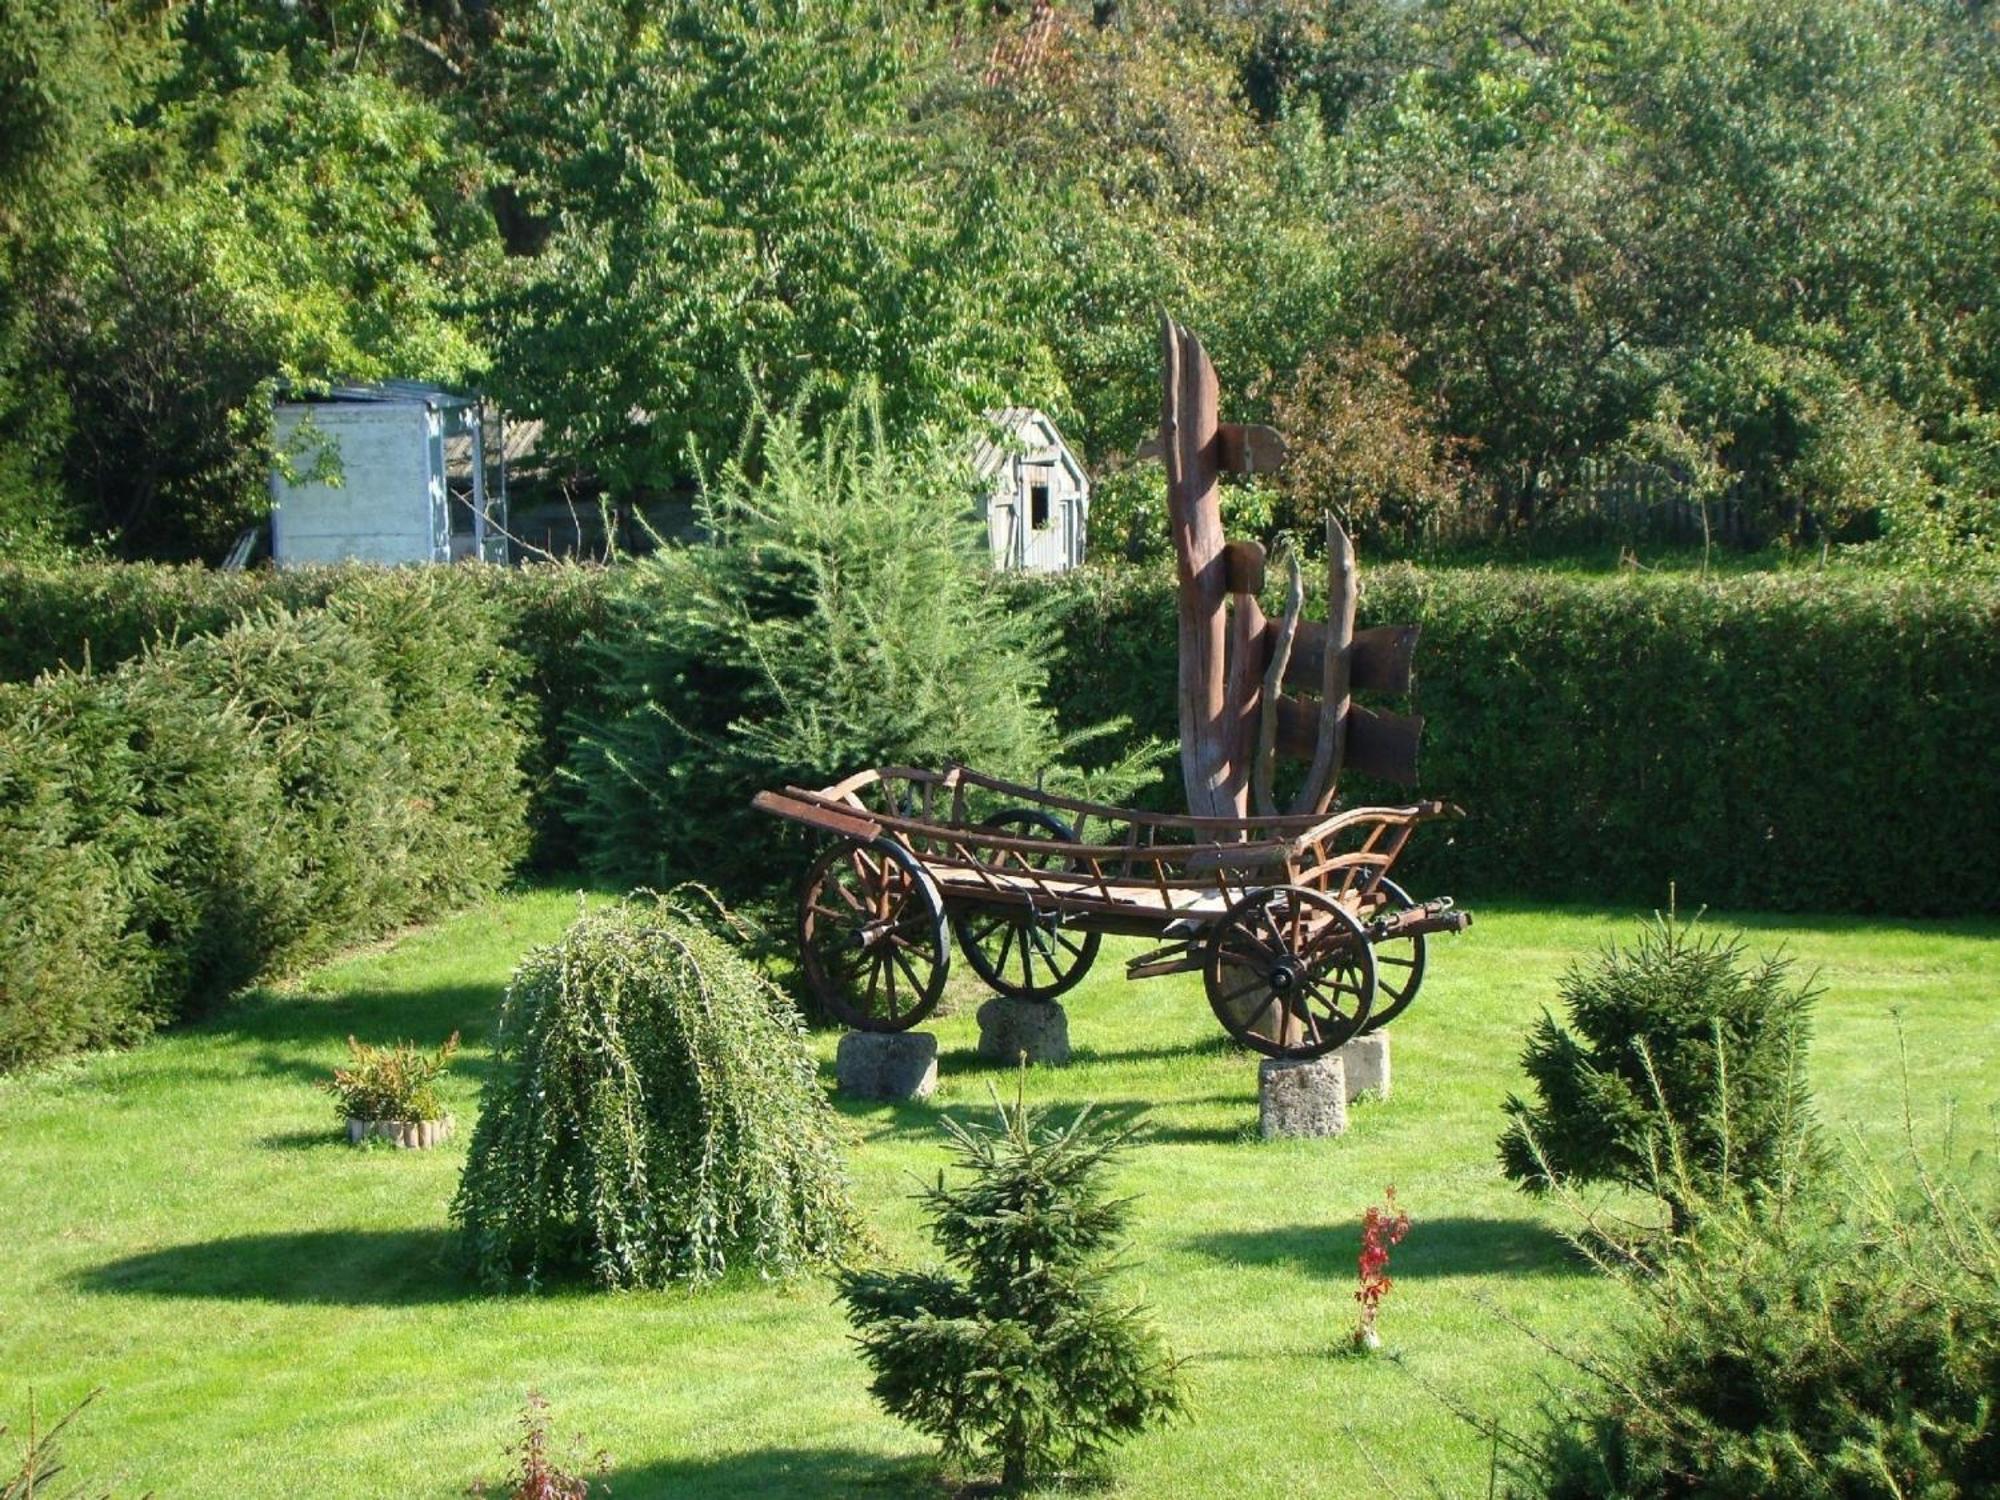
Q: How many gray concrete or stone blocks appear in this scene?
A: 4